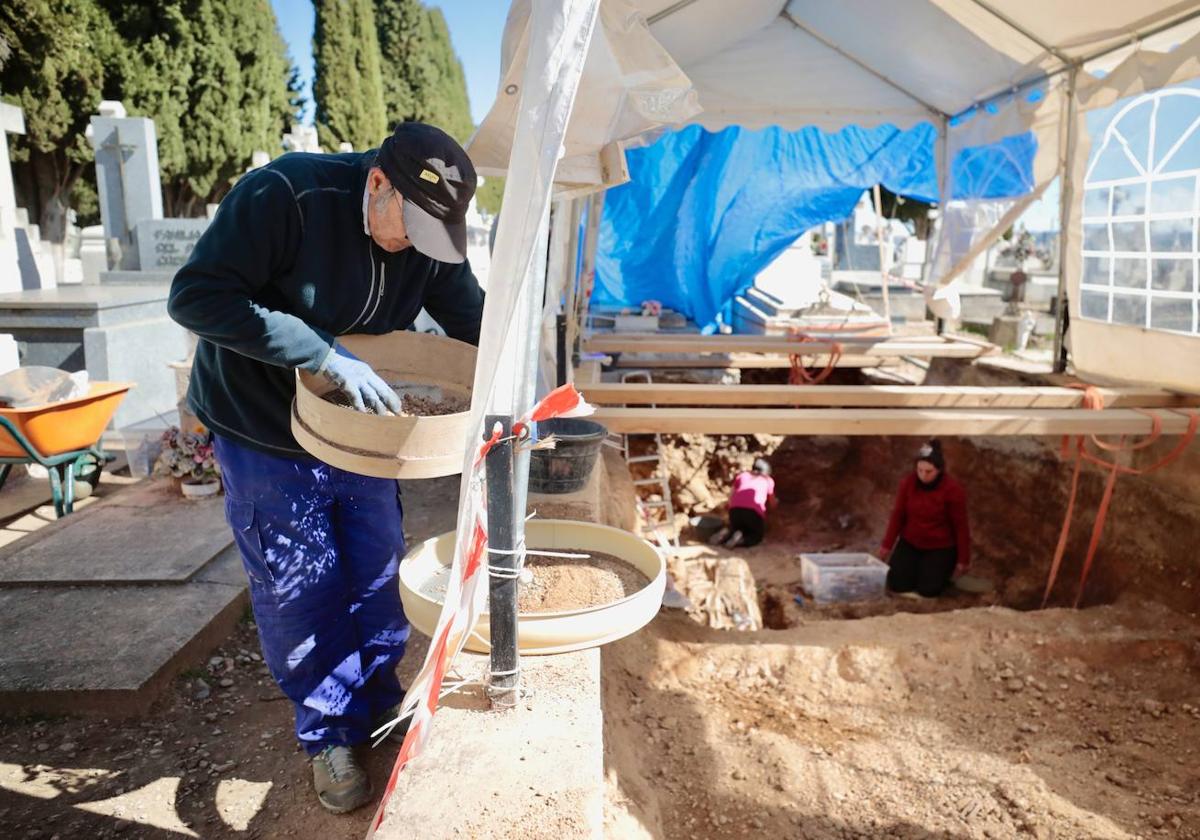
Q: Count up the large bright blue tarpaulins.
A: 1